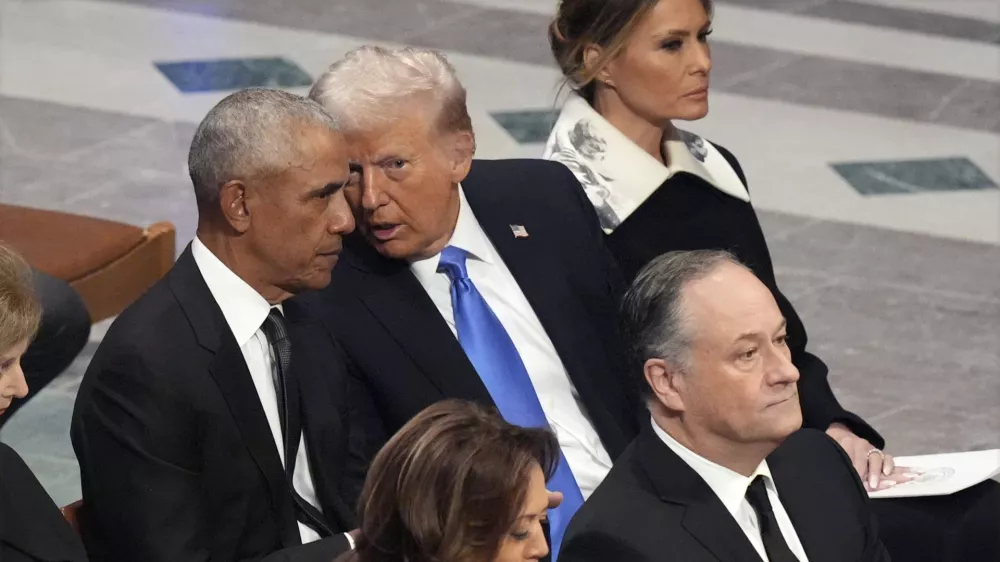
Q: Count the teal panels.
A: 3